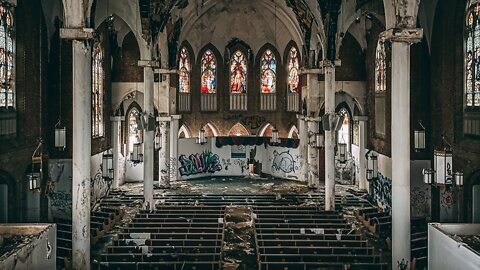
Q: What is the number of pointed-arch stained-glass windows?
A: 11